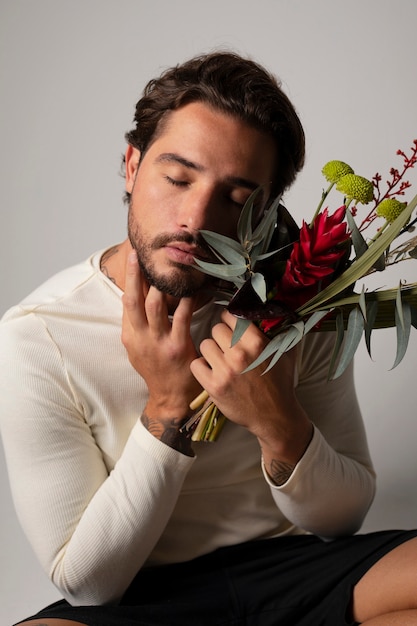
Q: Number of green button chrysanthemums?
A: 3